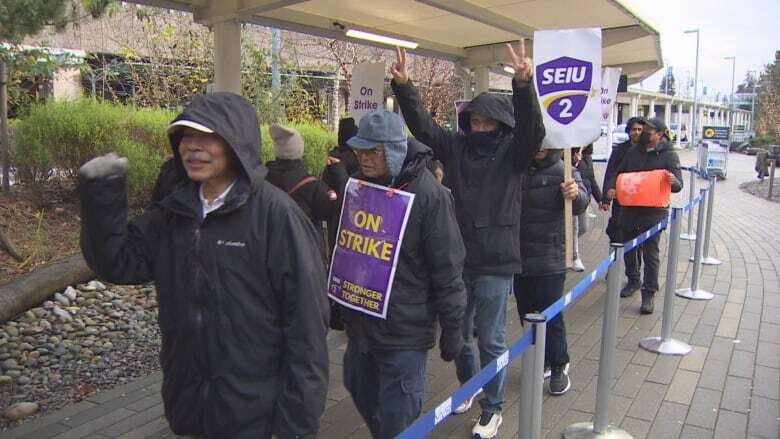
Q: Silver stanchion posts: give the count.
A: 6